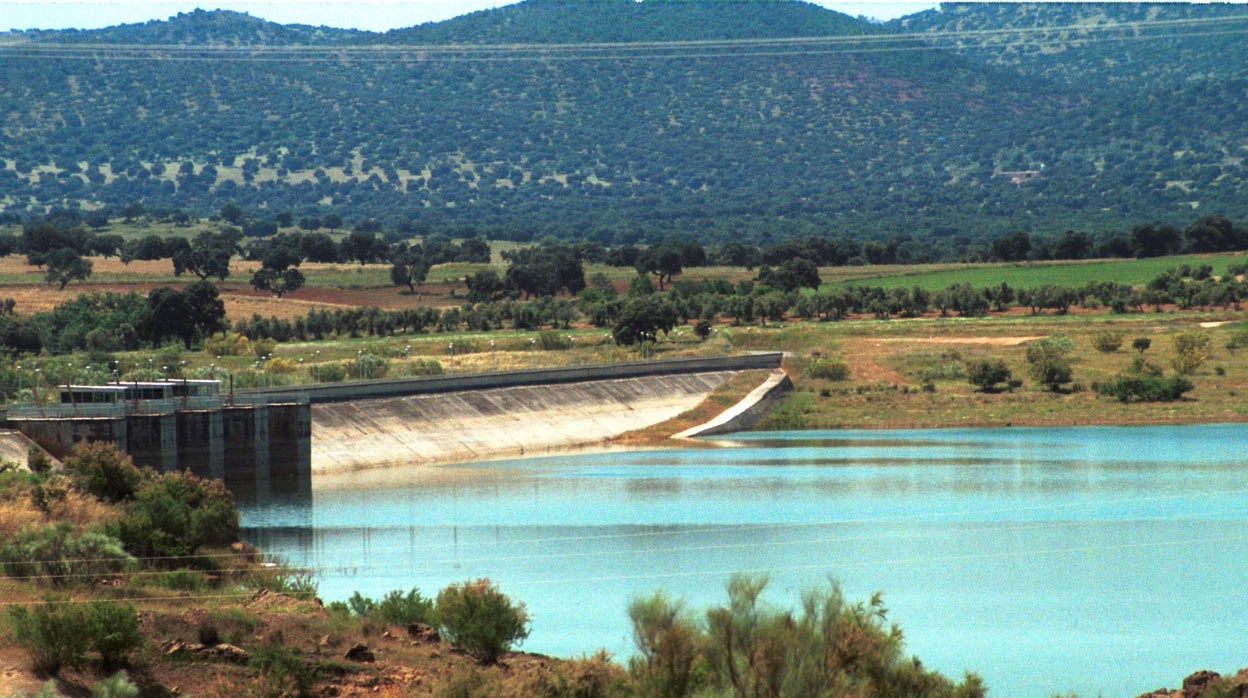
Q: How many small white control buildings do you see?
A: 3